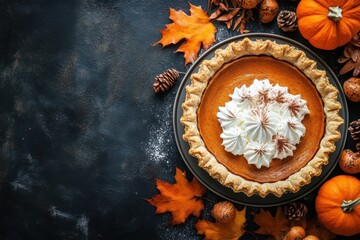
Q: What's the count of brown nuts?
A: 7